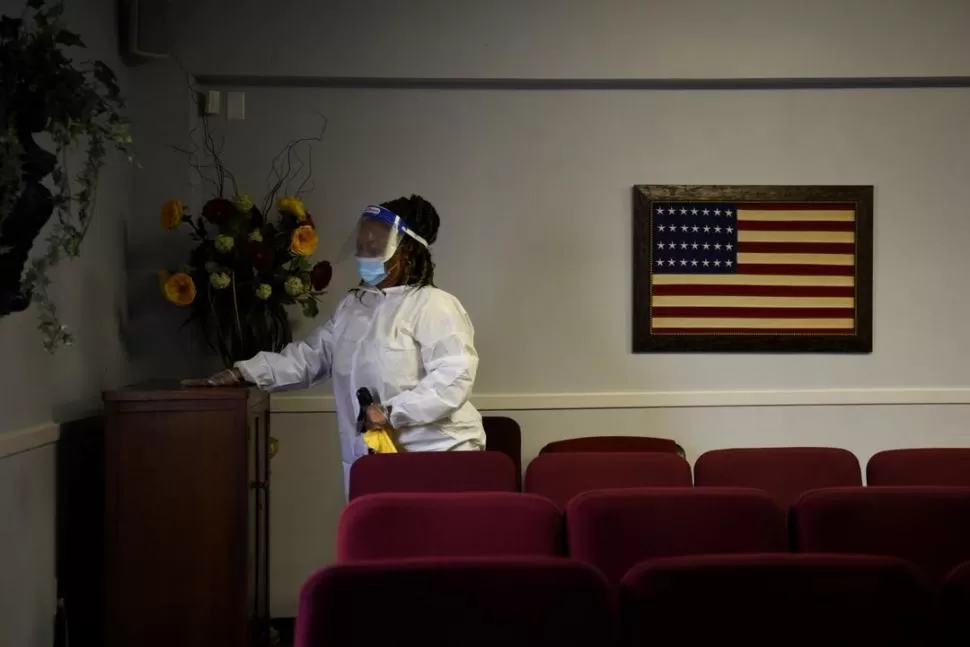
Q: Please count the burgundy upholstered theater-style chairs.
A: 12